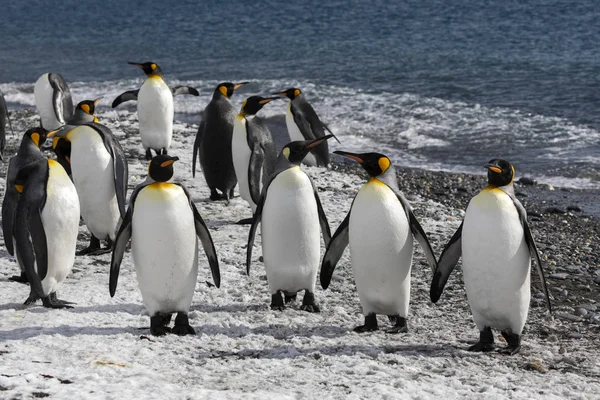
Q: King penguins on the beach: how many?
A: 14